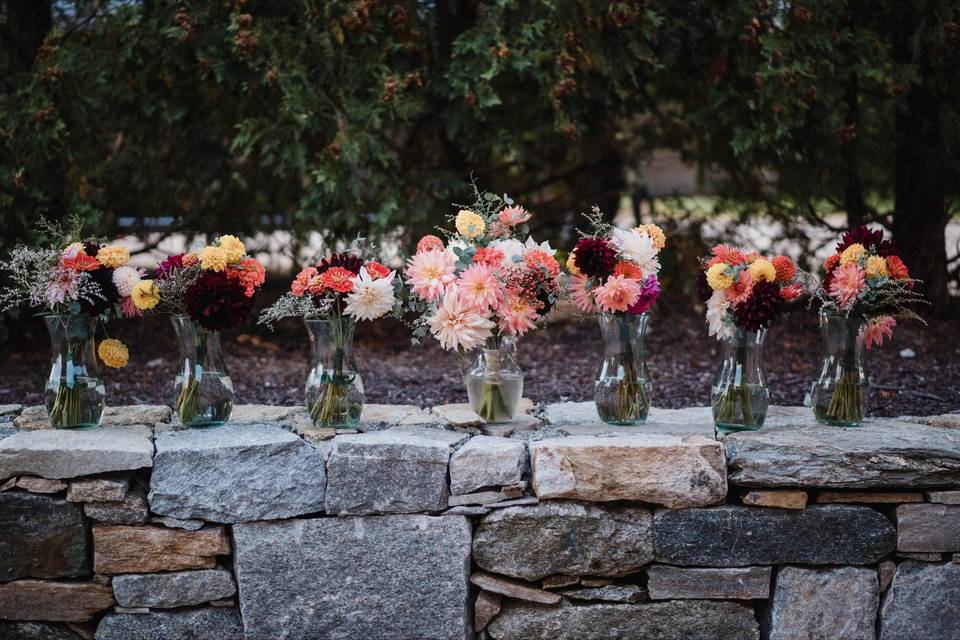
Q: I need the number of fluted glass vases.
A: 6